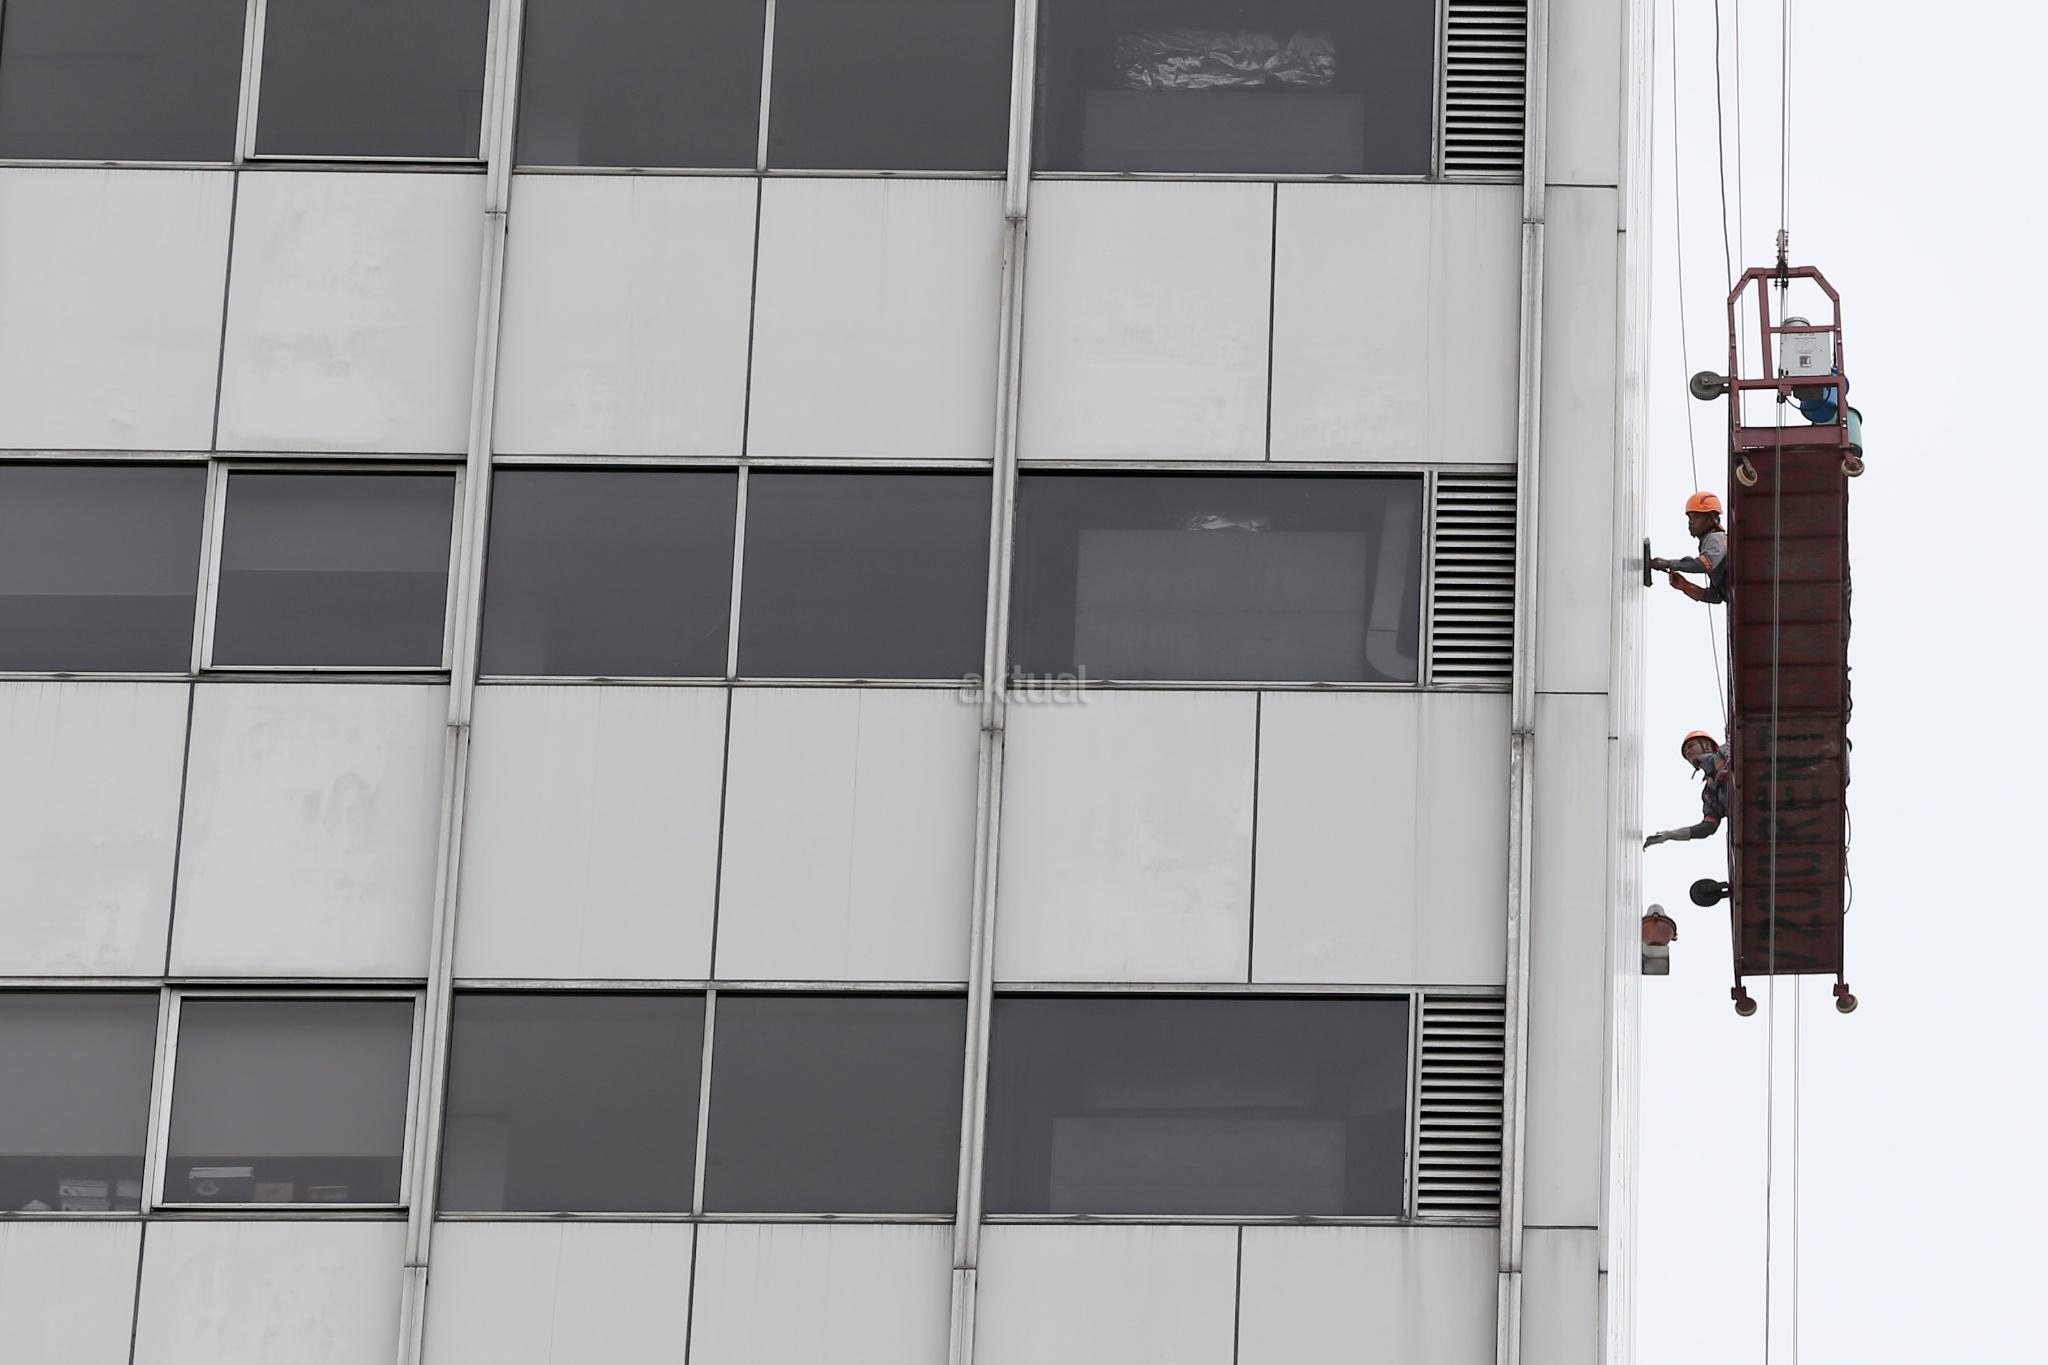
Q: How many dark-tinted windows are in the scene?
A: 15